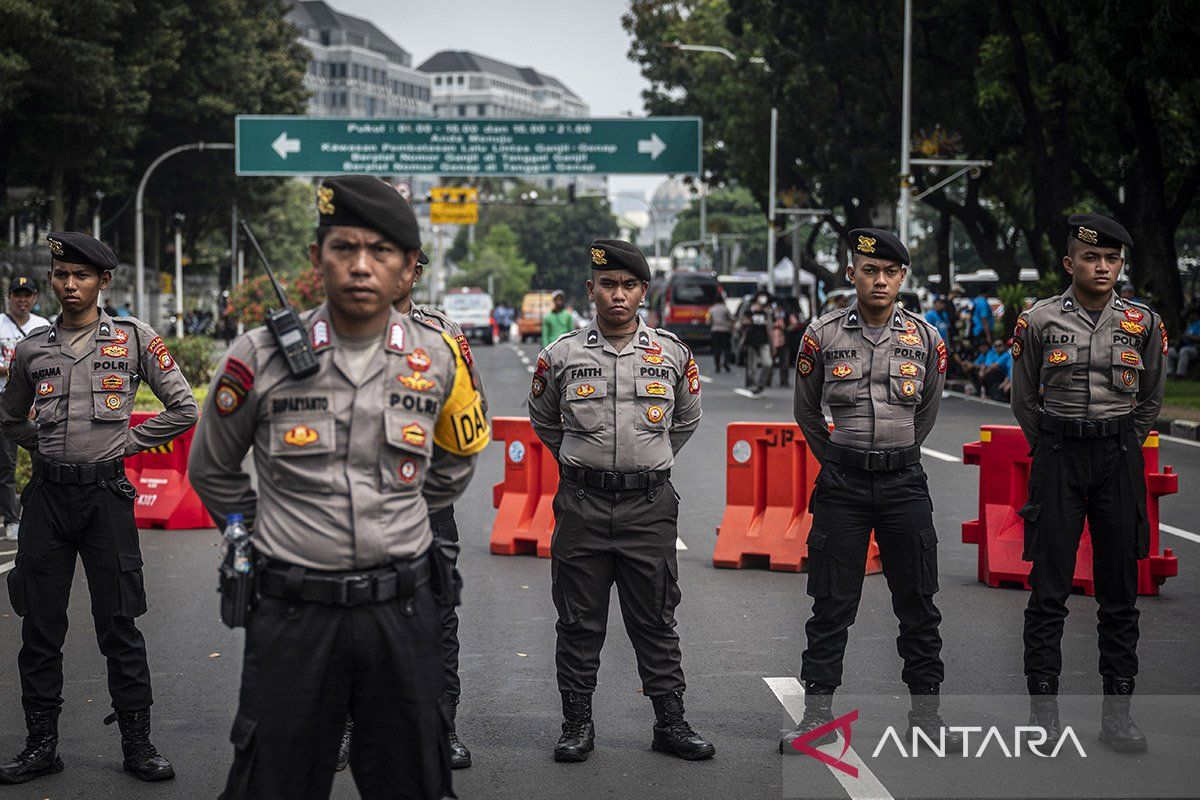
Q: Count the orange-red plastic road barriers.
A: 4